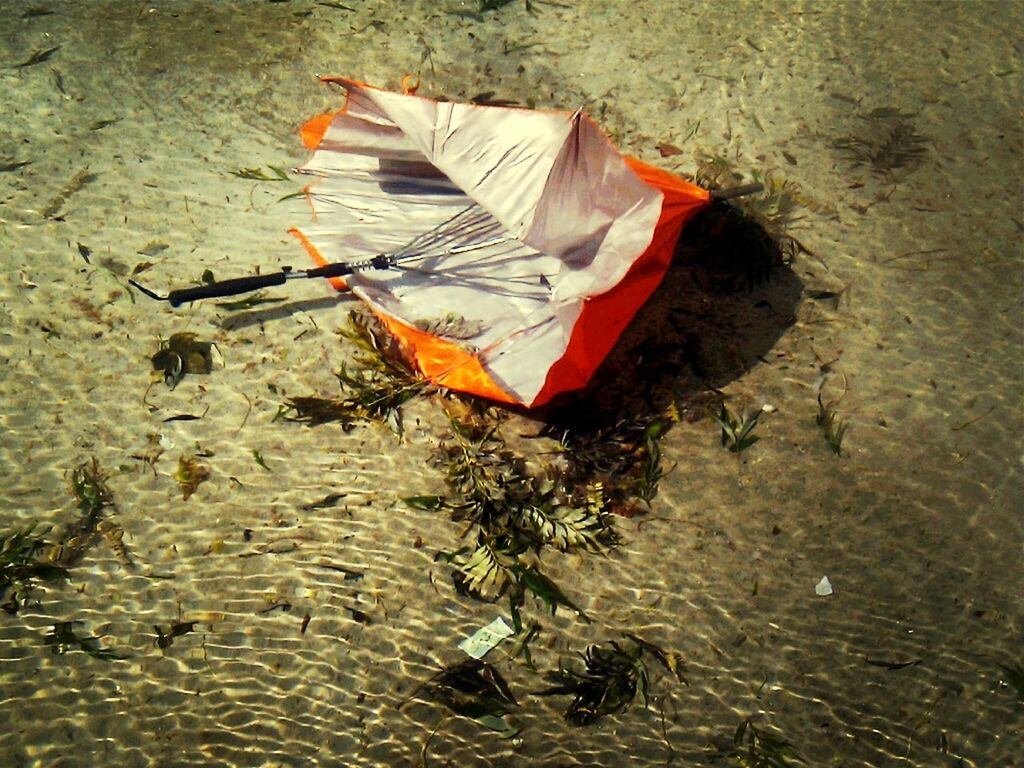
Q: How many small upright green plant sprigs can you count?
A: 2